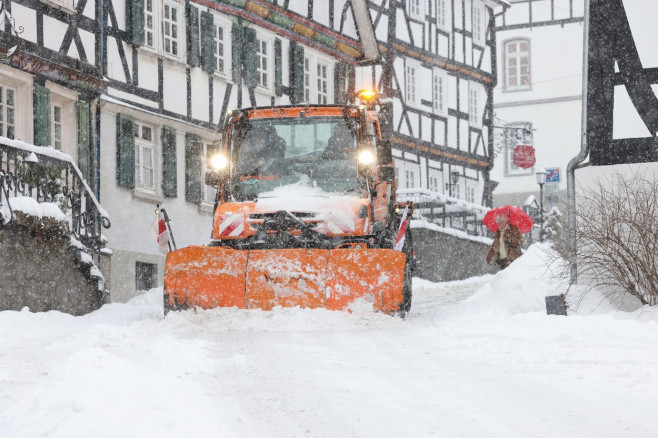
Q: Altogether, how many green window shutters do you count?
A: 13